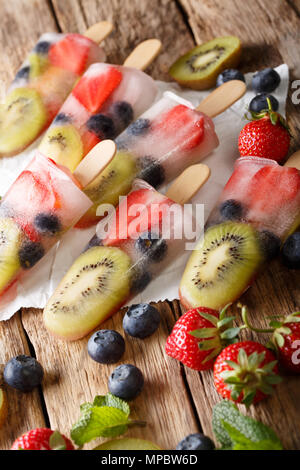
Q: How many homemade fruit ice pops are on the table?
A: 6